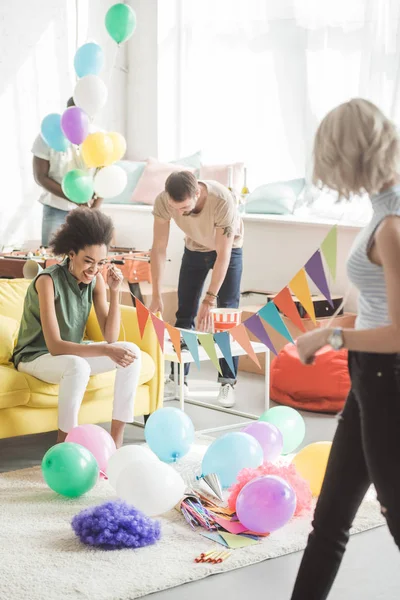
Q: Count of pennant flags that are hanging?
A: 13